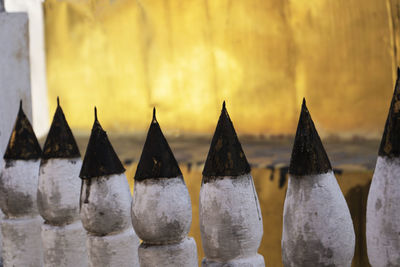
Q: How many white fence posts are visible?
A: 7